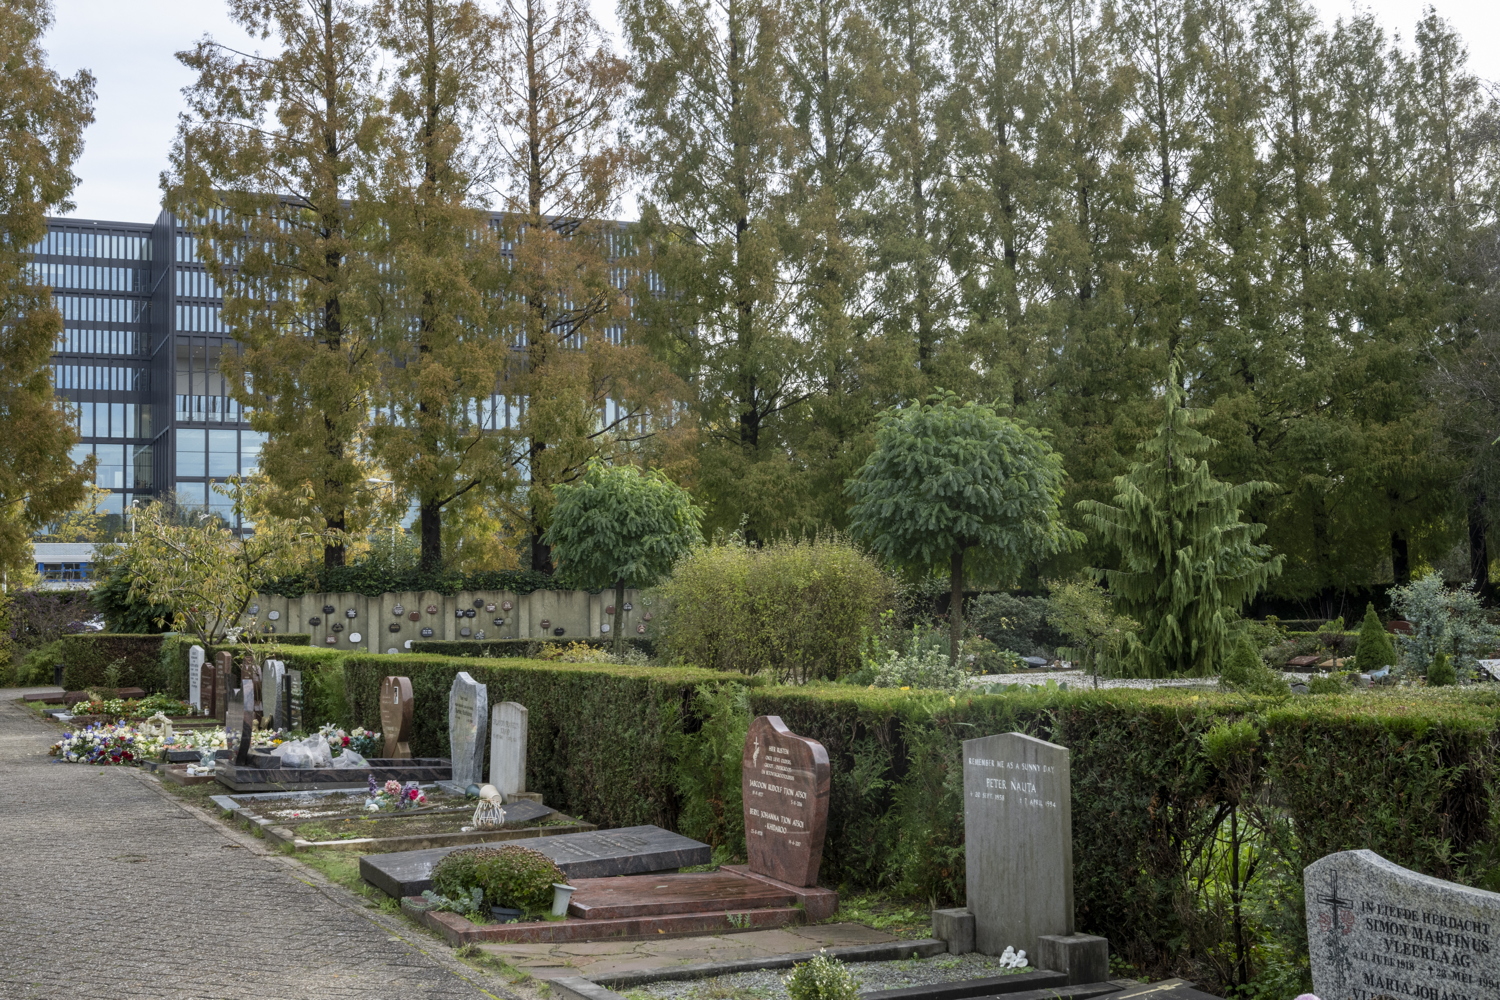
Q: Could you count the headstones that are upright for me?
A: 13